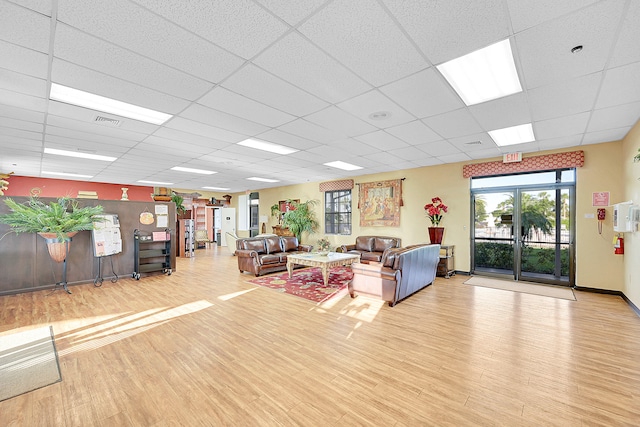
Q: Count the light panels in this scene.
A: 11